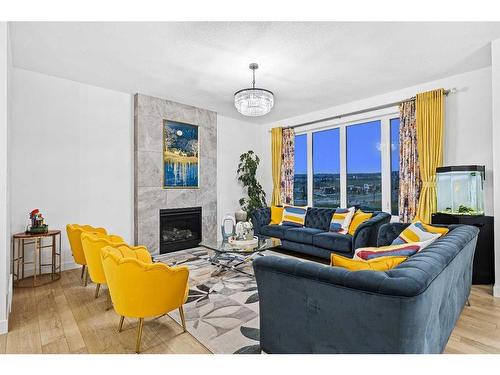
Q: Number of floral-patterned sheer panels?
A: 2